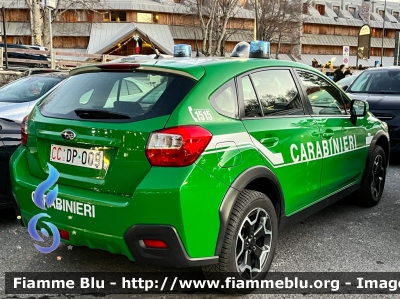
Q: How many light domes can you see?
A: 2